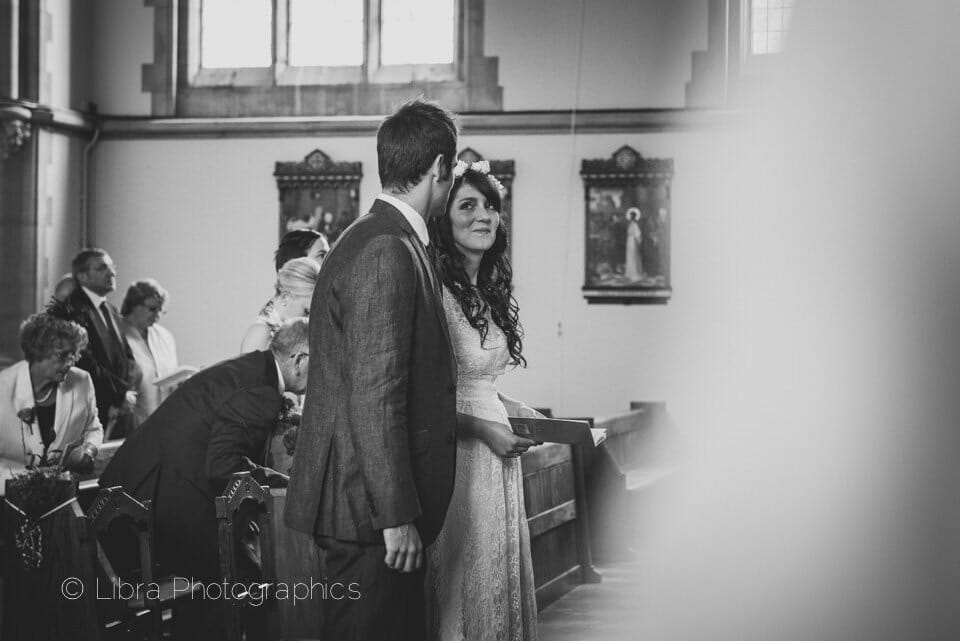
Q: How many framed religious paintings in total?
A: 3